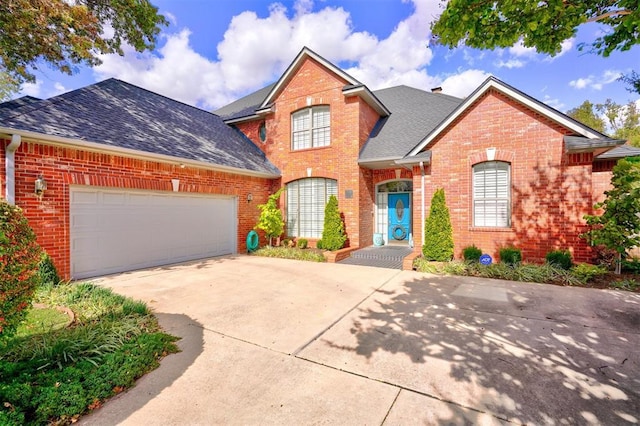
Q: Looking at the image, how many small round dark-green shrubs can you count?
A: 3